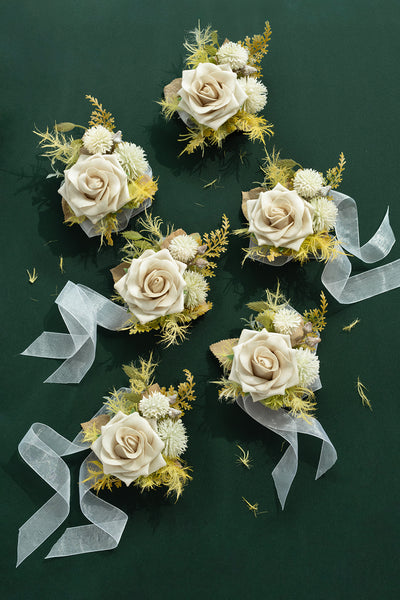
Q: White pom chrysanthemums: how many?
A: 12